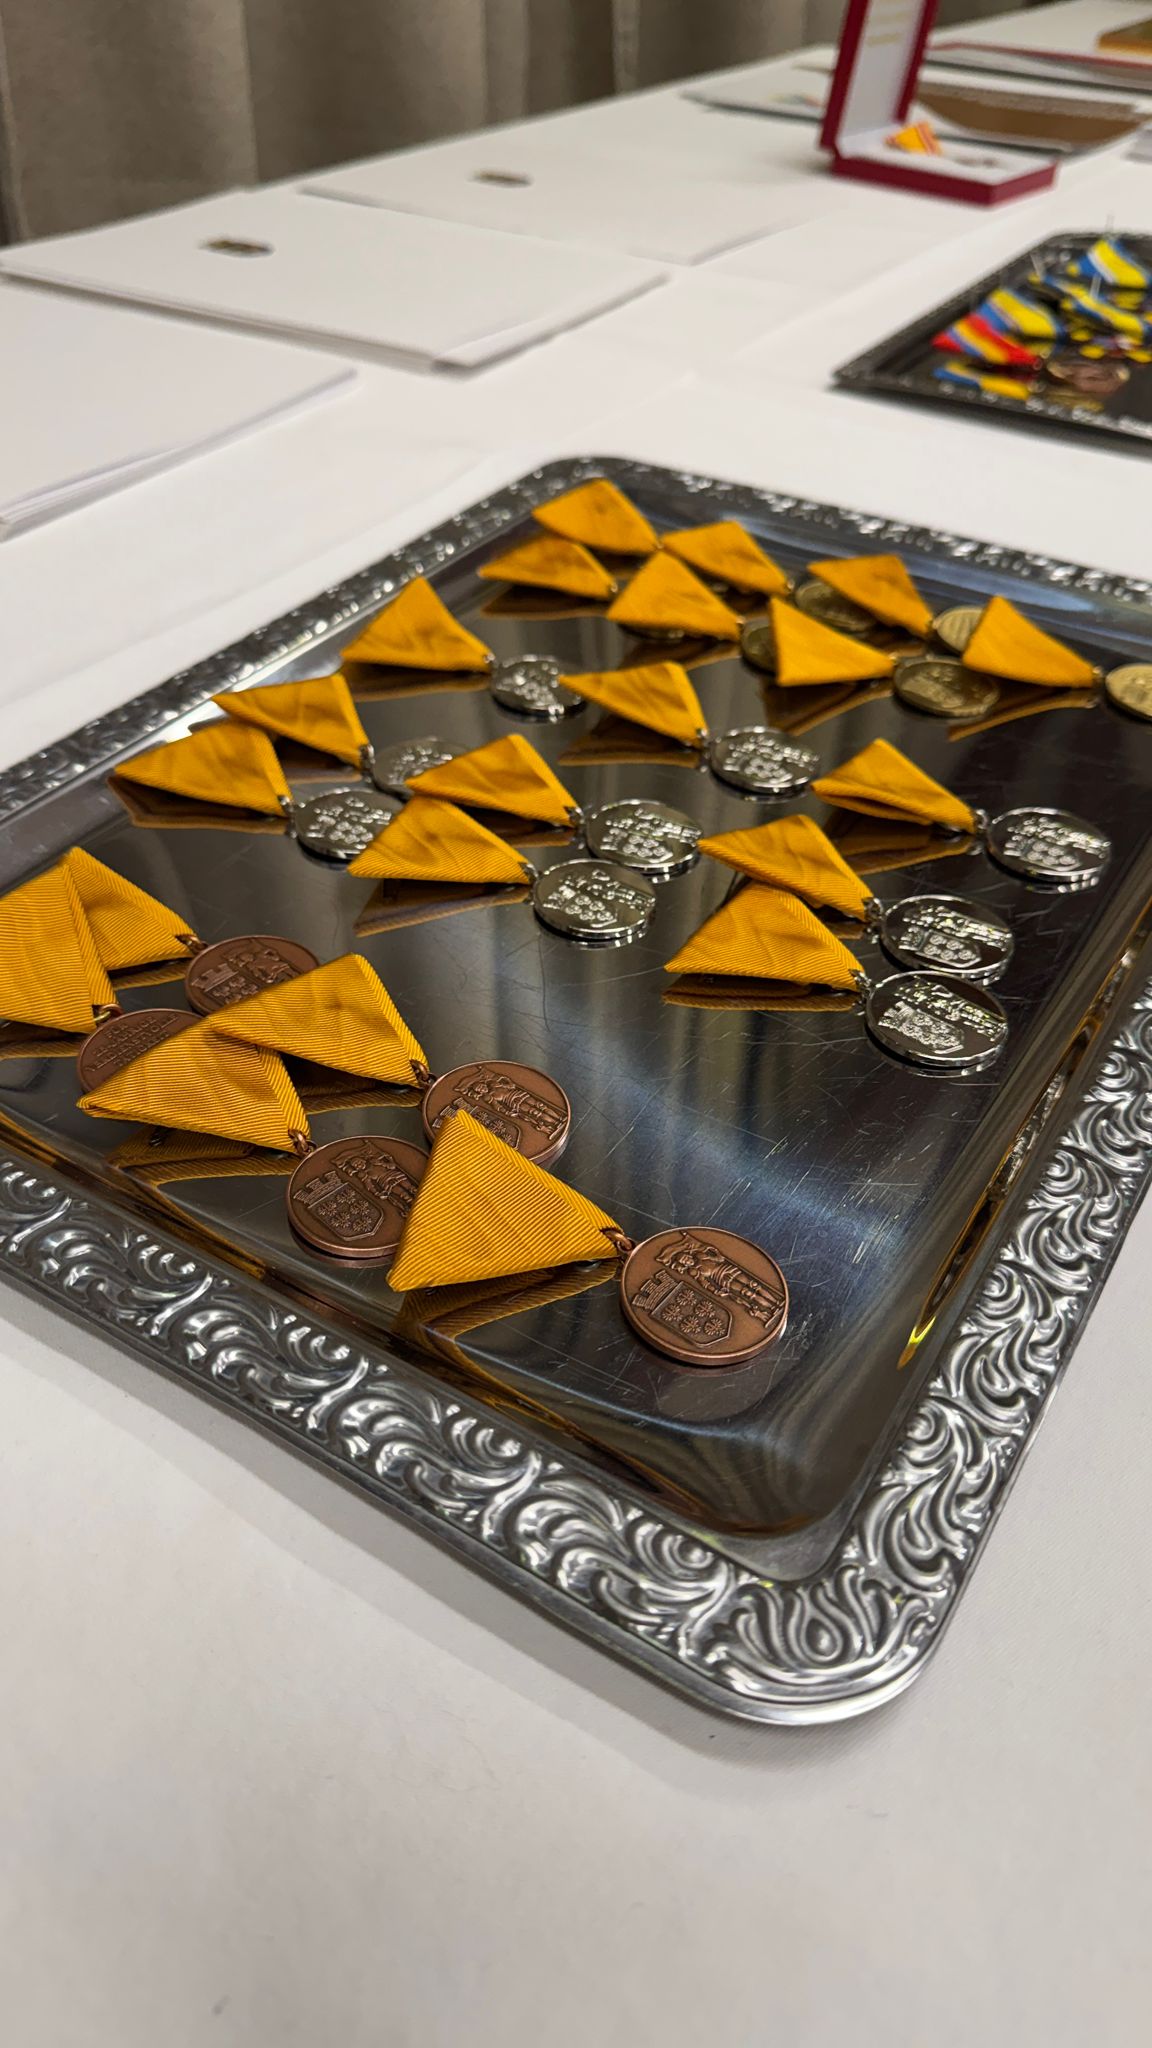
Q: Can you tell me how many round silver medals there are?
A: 9